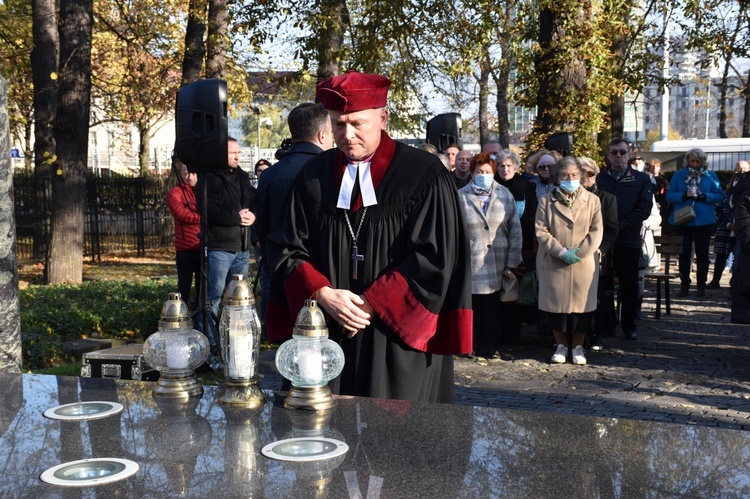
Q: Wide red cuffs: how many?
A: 2